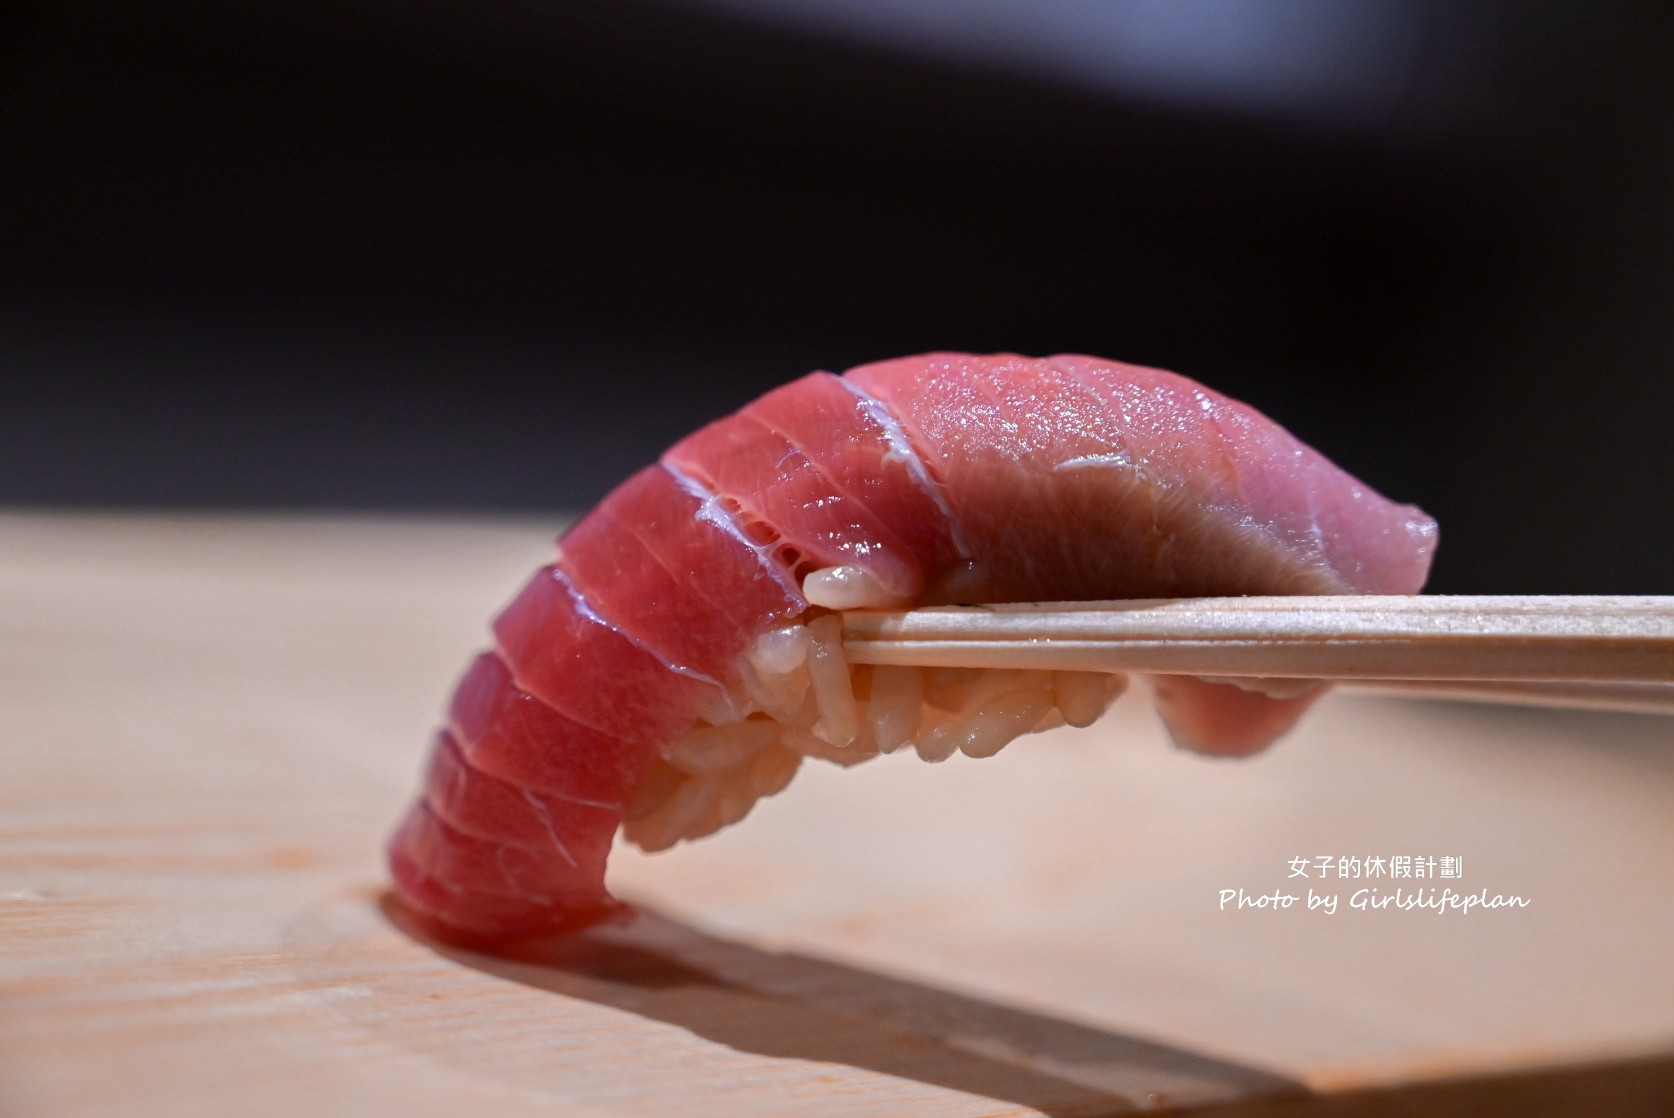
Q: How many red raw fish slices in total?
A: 1